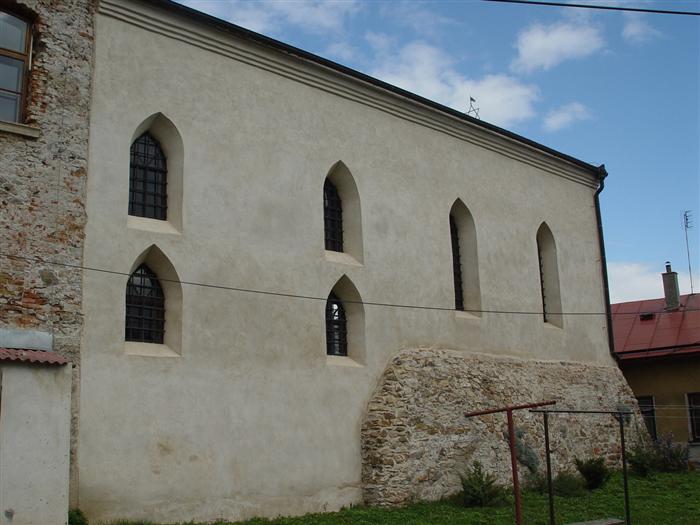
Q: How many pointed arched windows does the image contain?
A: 6